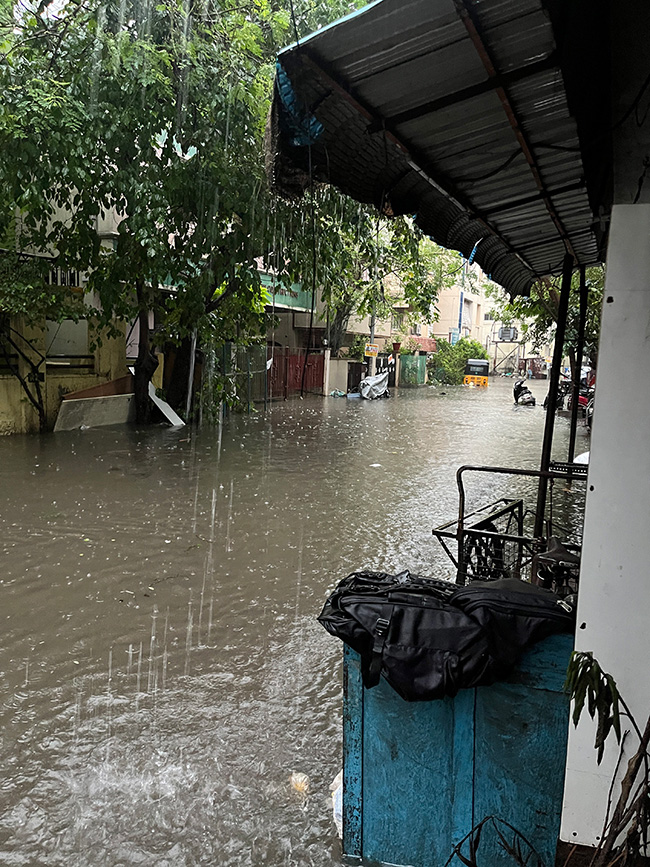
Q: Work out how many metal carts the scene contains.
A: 1